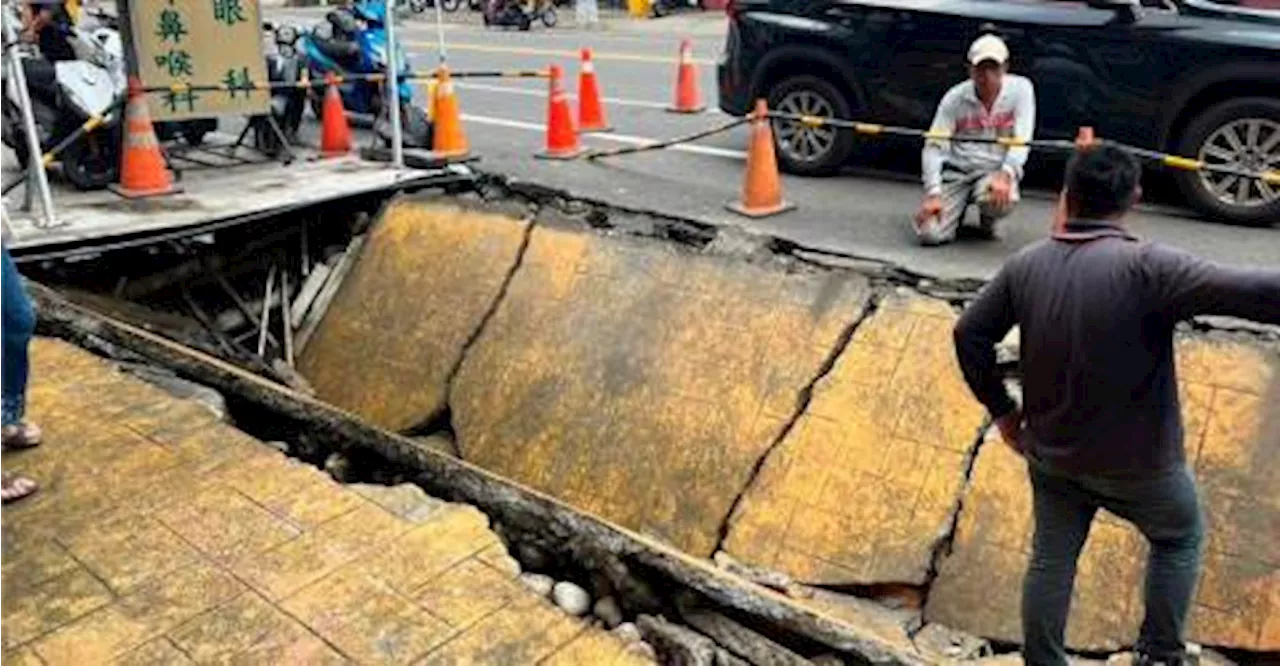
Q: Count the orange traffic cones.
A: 8